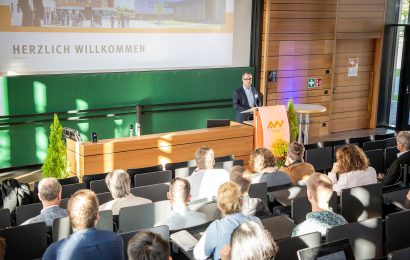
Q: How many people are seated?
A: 14